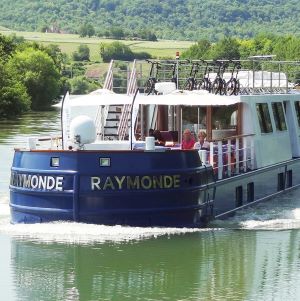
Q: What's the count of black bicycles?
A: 6